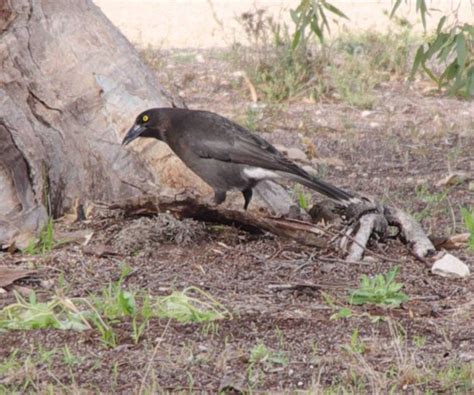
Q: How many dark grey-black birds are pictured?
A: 1